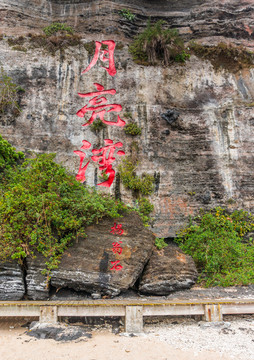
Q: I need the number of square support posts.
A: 3